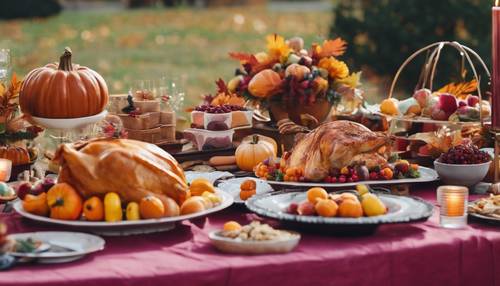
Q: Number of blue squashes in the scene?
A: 0